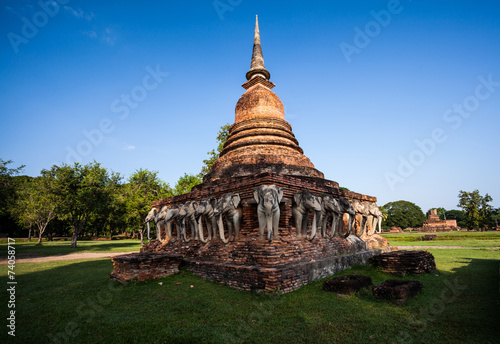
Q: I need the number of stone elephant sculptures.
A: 13